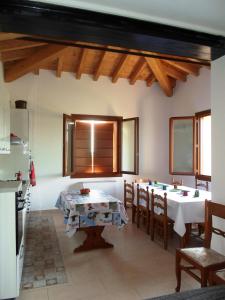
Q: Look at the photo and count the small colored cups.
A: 6